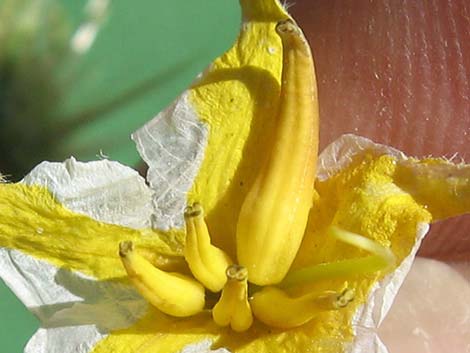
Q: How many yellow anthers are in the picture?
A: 5